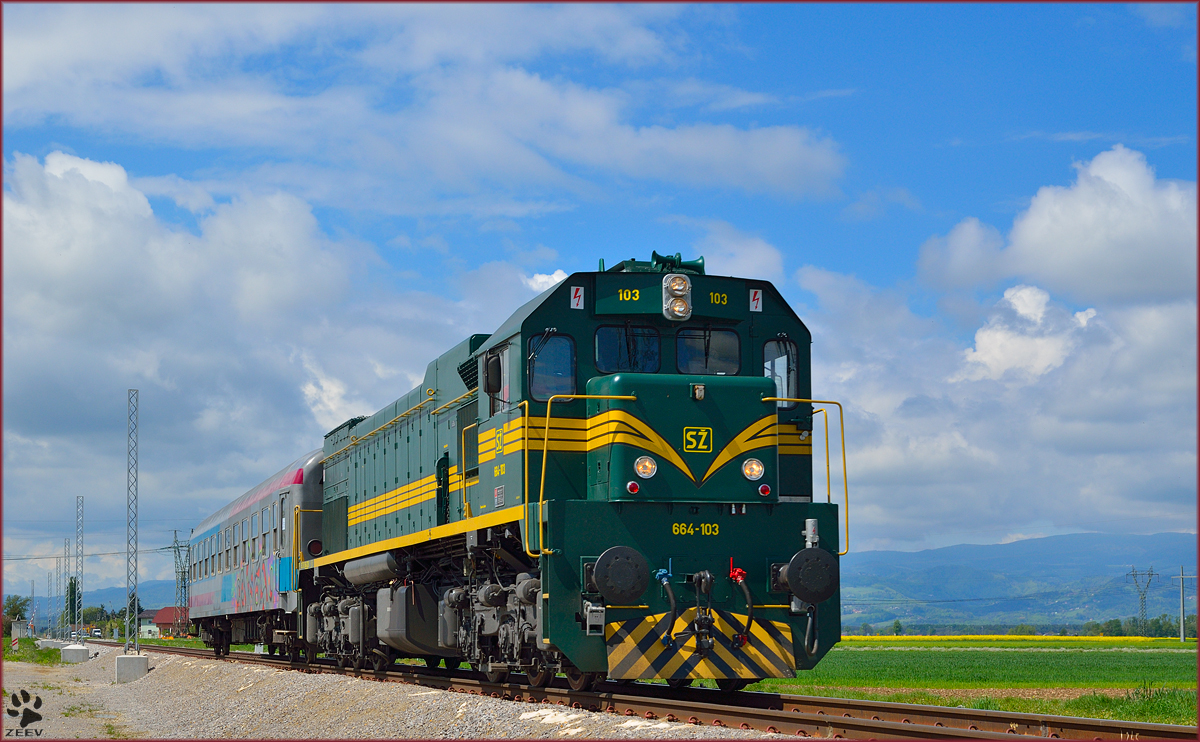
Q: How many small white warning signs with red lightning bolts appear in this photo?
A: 2